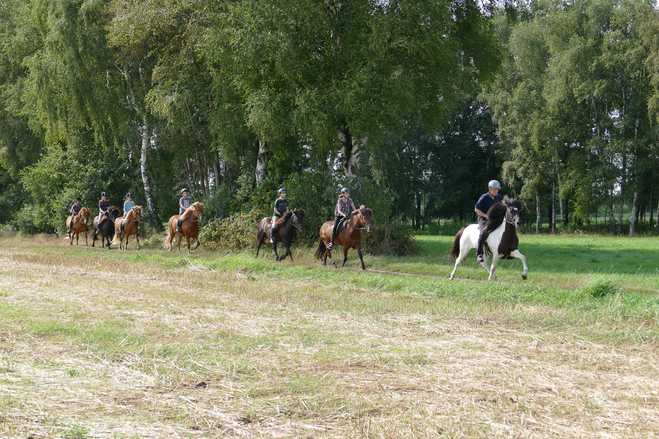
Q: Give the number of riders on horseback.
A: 7